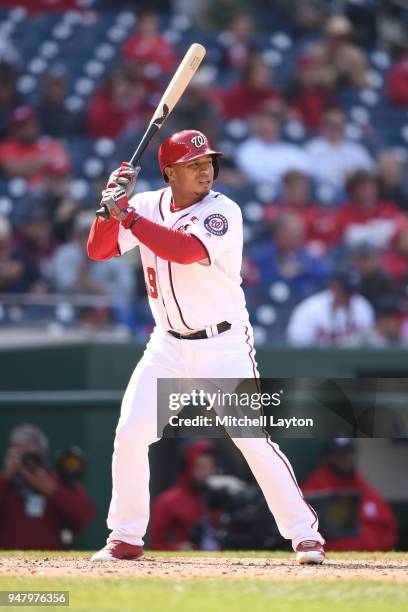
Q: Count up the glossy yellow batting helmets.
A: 0